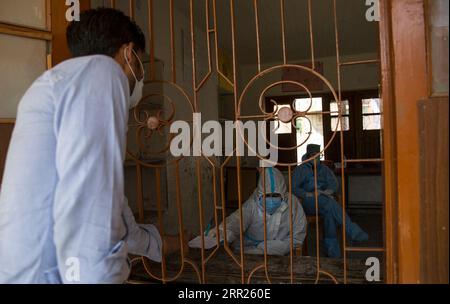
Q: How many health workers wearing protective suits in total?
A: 2